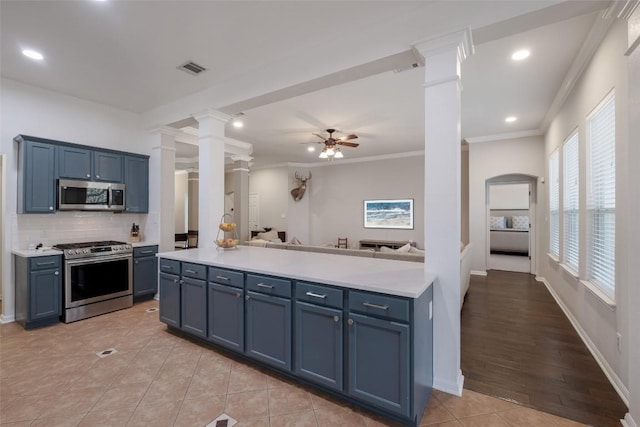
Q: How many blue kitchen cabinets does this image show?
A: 12